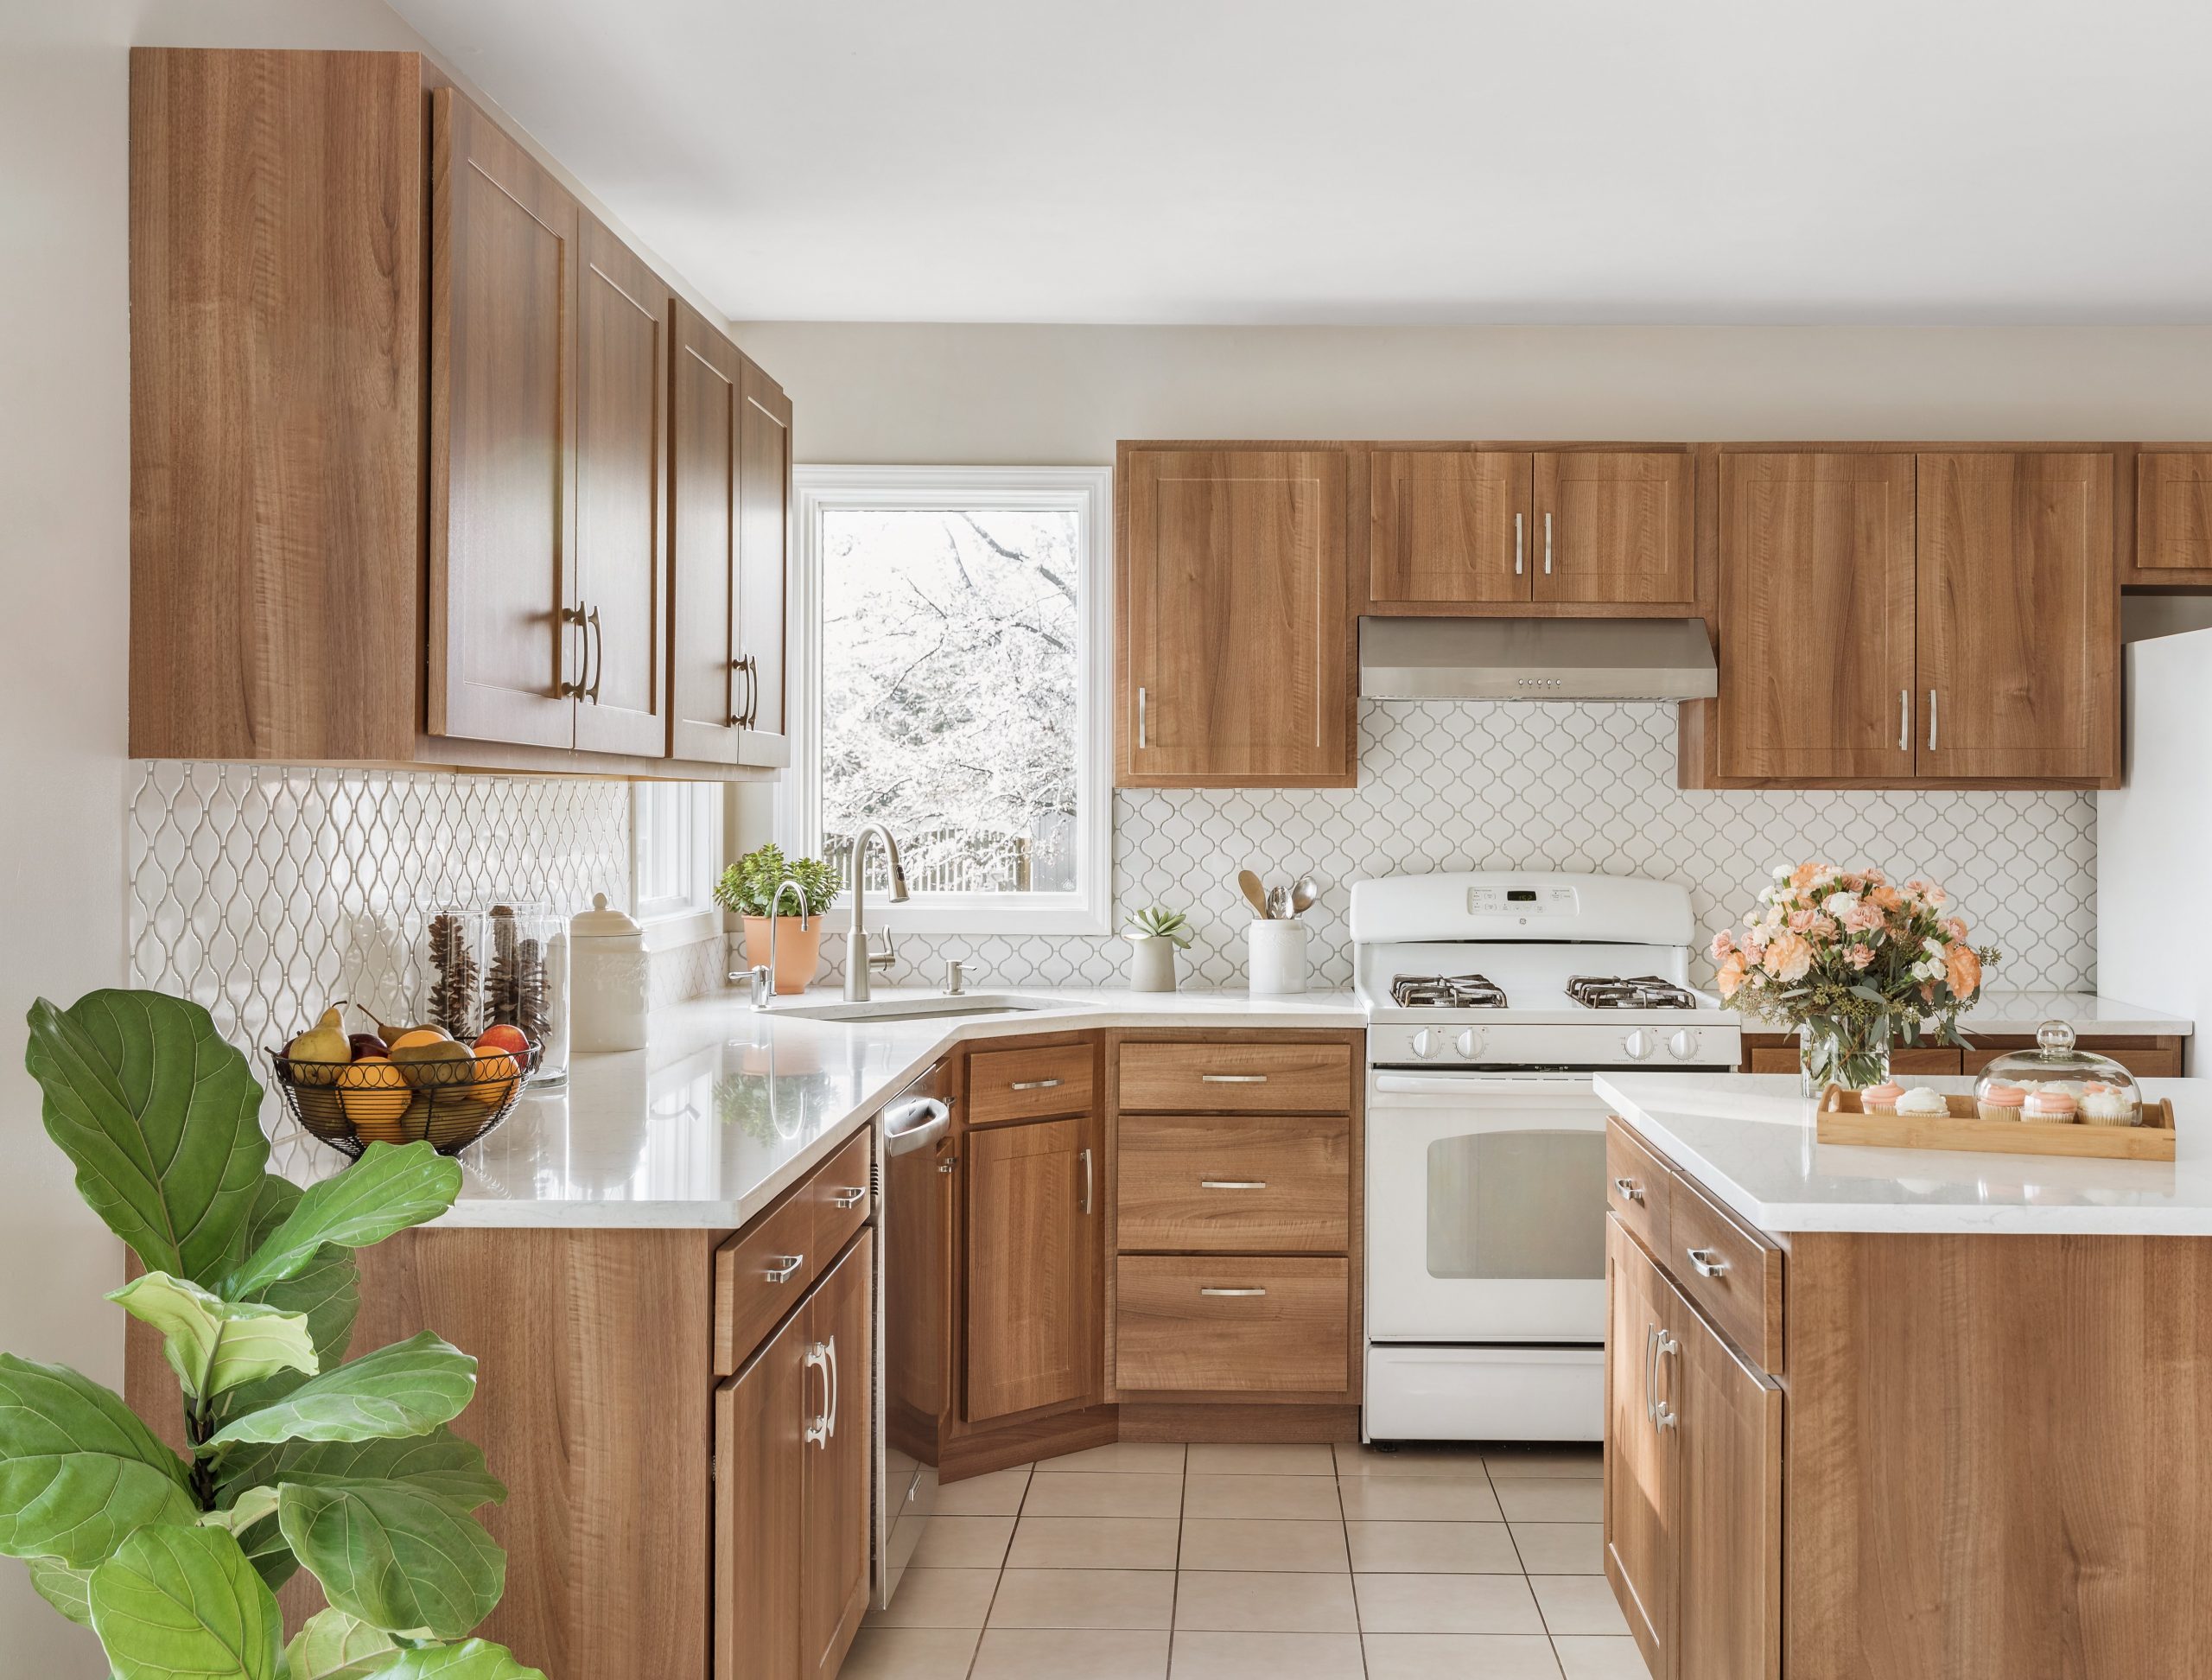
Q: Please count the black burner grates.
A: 2